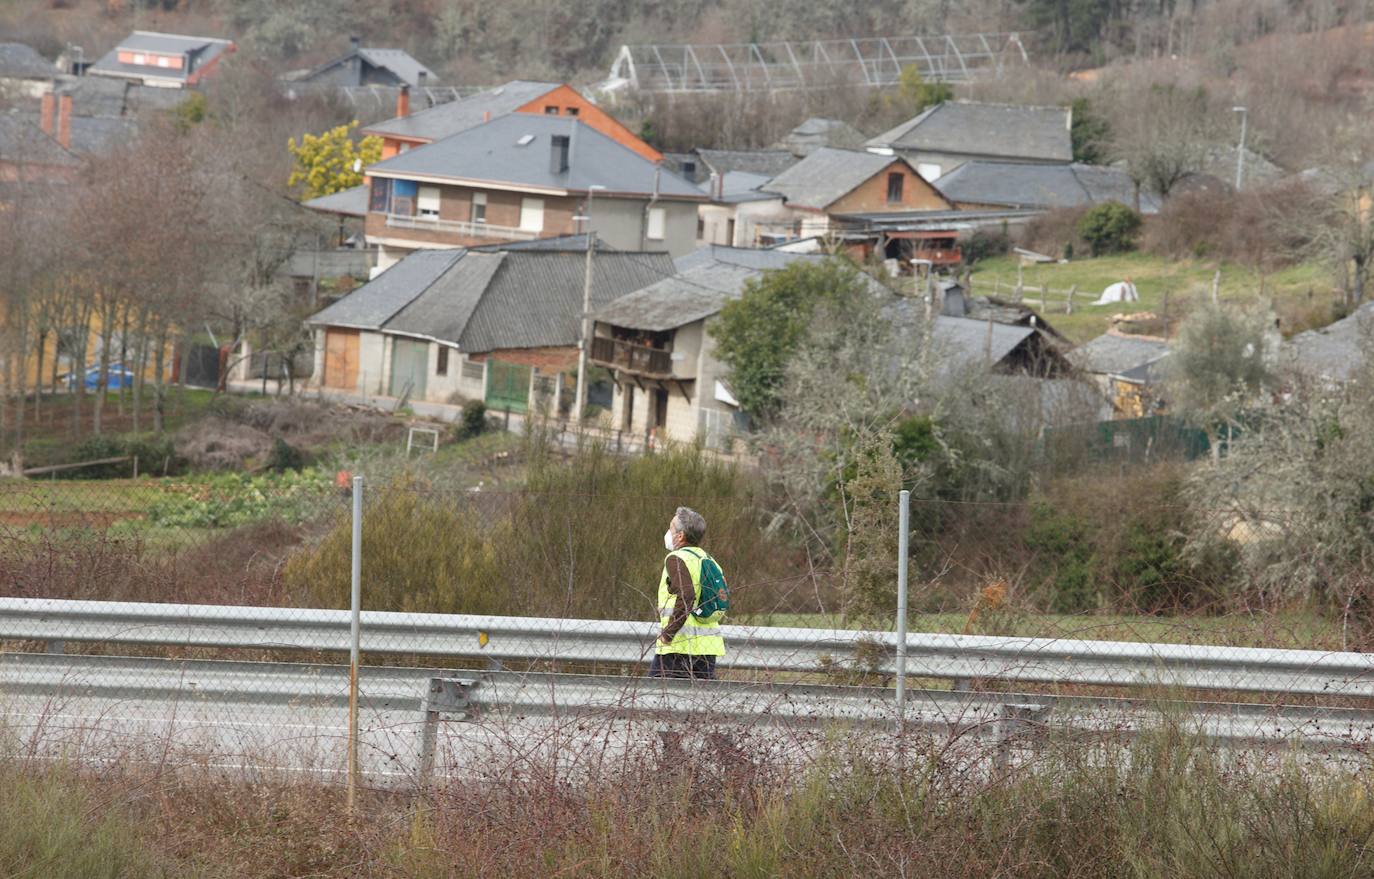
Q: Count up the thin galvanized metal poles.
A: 2